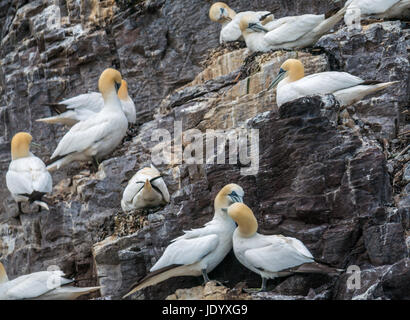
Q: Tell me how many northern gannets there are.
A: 11